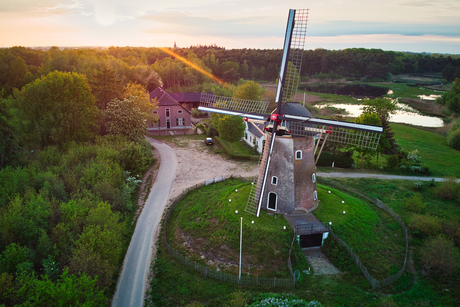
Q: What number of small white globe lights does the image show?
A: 10